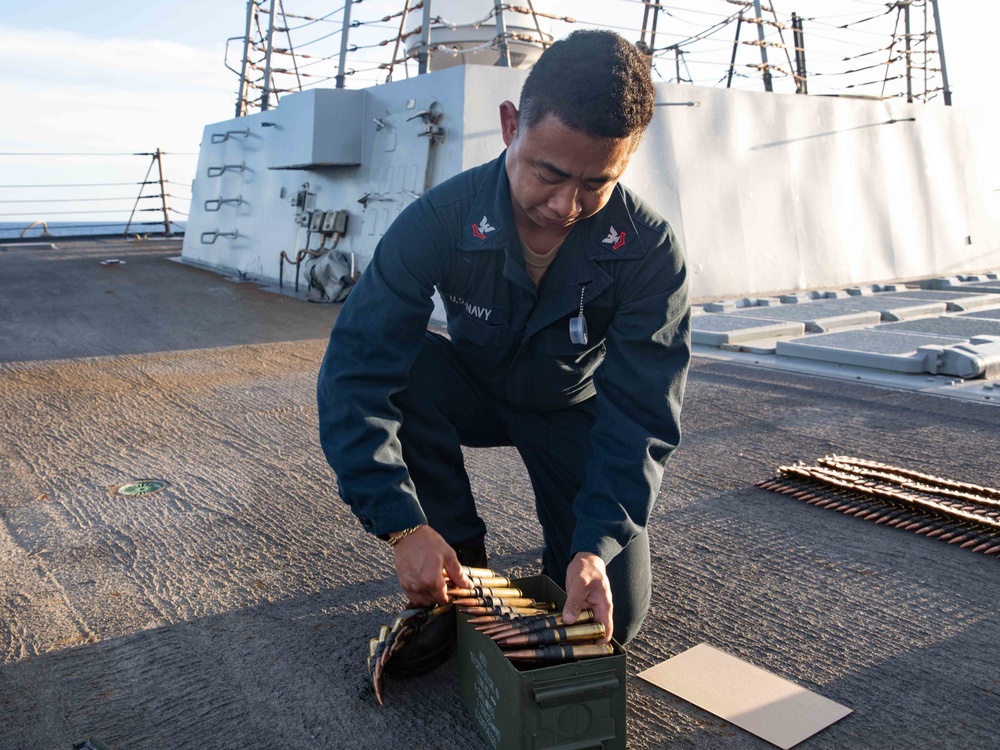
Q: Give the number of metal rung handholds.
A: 4